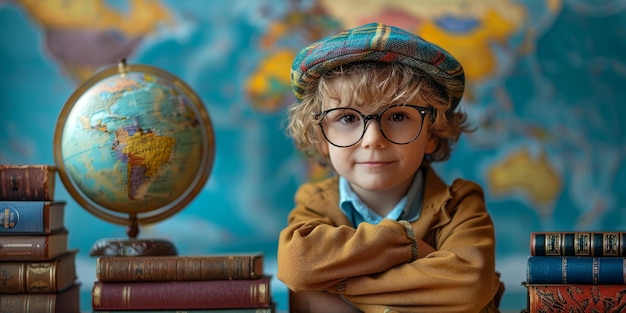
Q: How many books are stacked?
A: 11